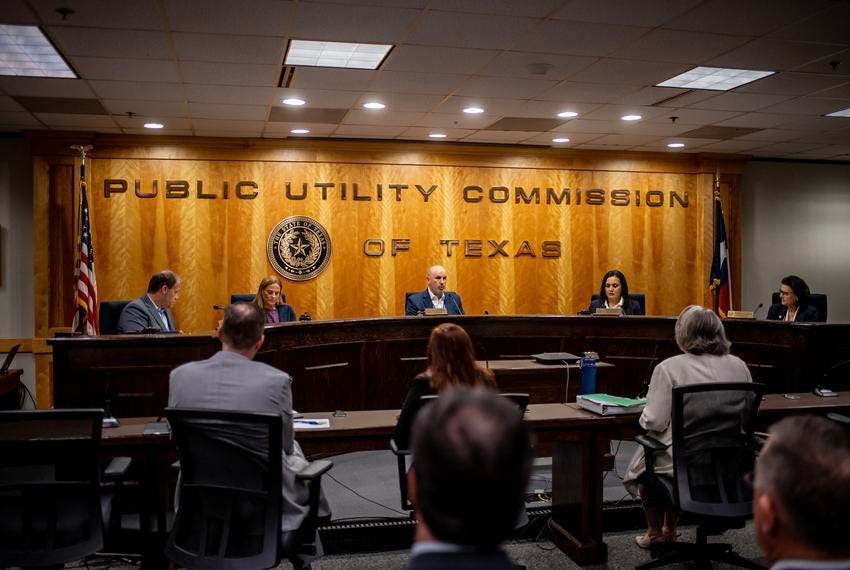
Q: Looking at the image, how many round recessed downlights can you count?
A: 10